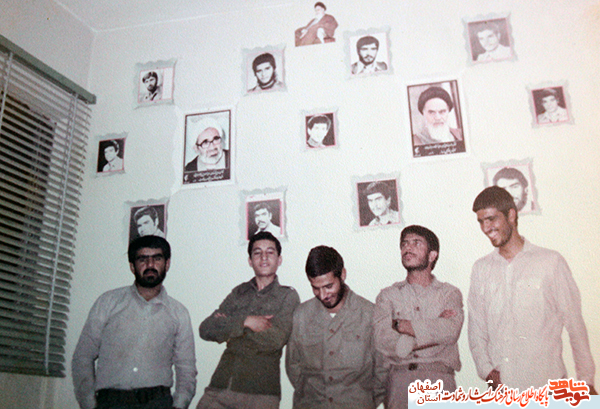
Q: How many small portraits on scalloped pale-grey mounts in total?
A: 11